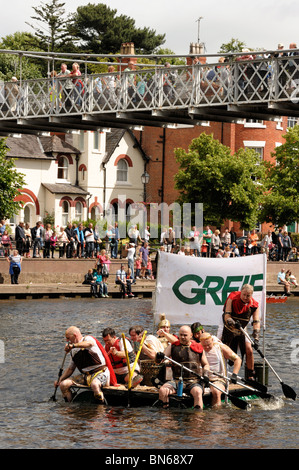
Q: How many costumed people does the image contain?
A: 8